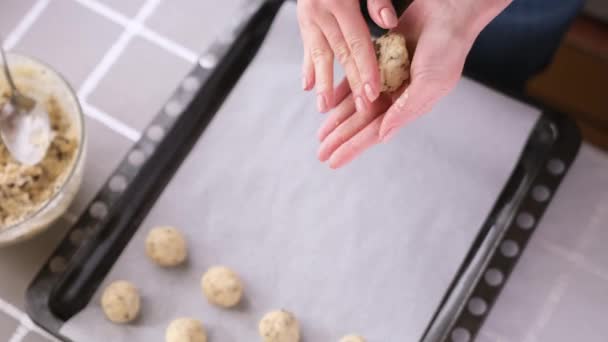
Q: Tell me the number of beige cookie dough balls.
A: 7